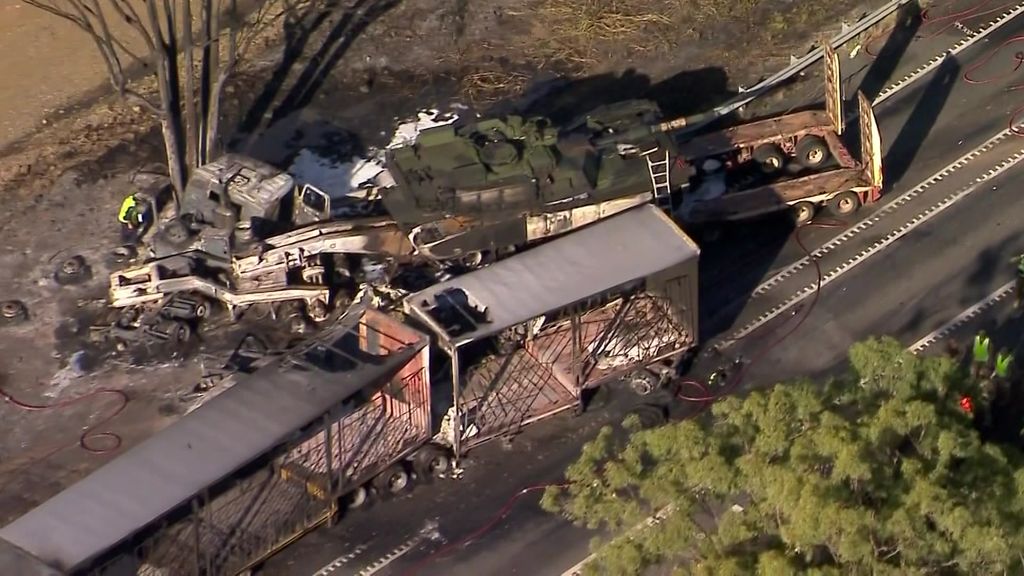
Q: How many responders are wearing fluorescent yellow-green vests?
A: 3